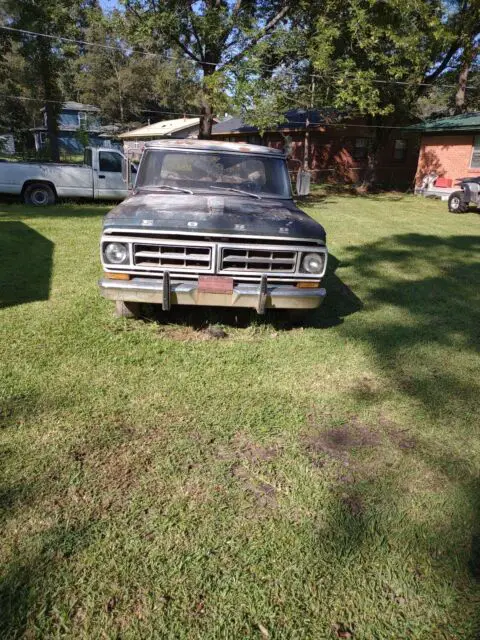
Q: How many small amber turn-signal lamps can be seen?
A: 2